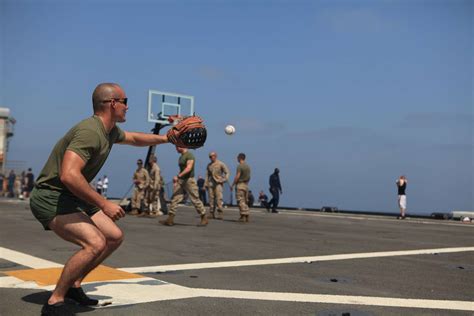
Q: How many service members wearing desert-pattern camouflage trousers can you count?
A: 5